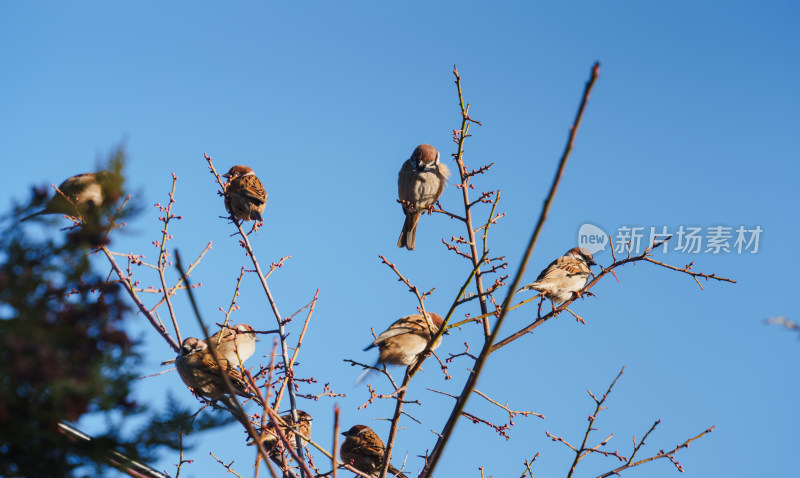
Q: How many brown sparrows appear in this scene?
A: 9